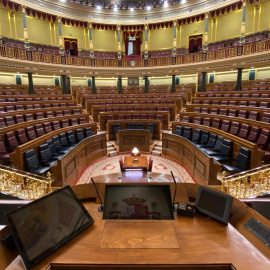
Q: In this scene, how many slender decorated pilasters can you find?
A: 8